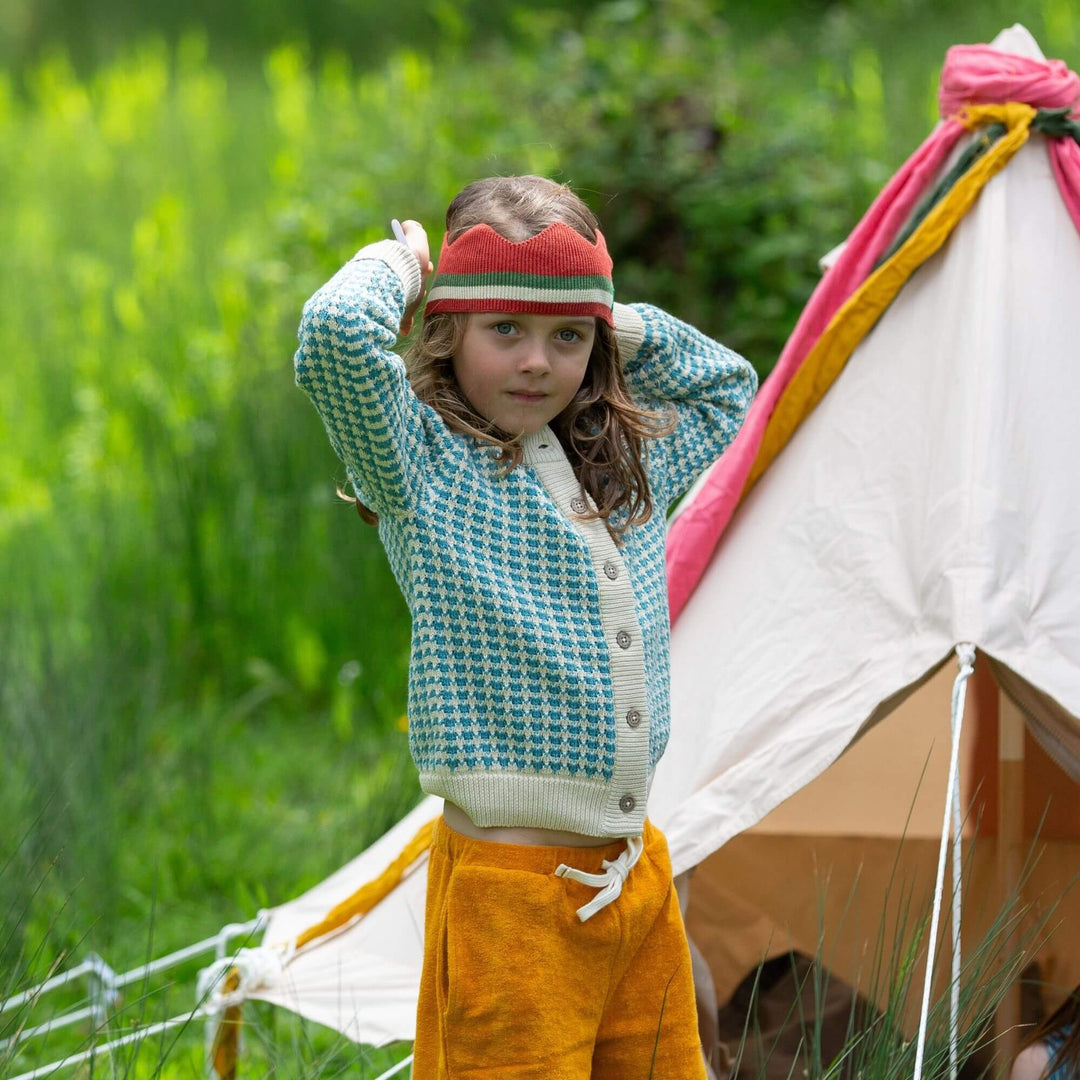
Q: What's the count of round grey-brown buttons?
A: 5